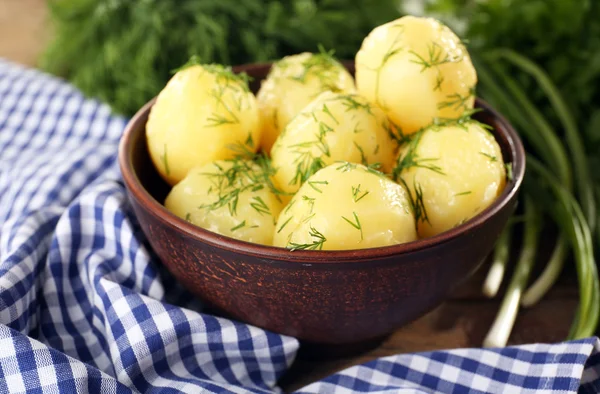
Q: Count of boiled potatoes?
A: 7